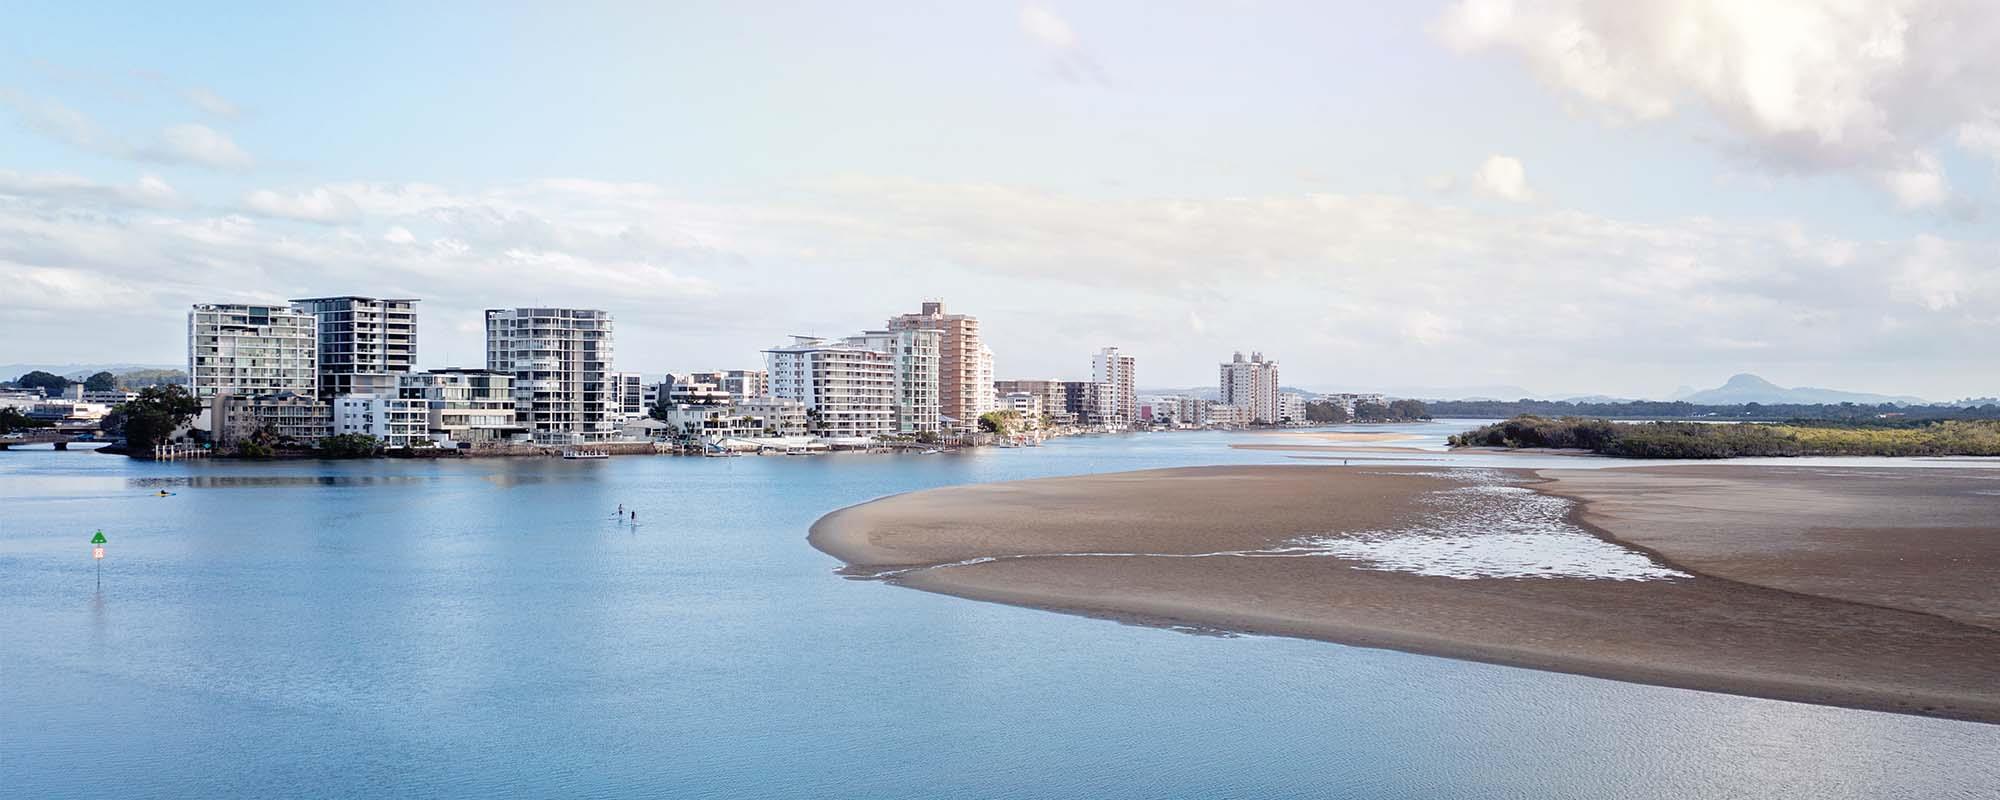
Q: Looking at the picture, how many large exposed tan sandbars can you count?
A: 1